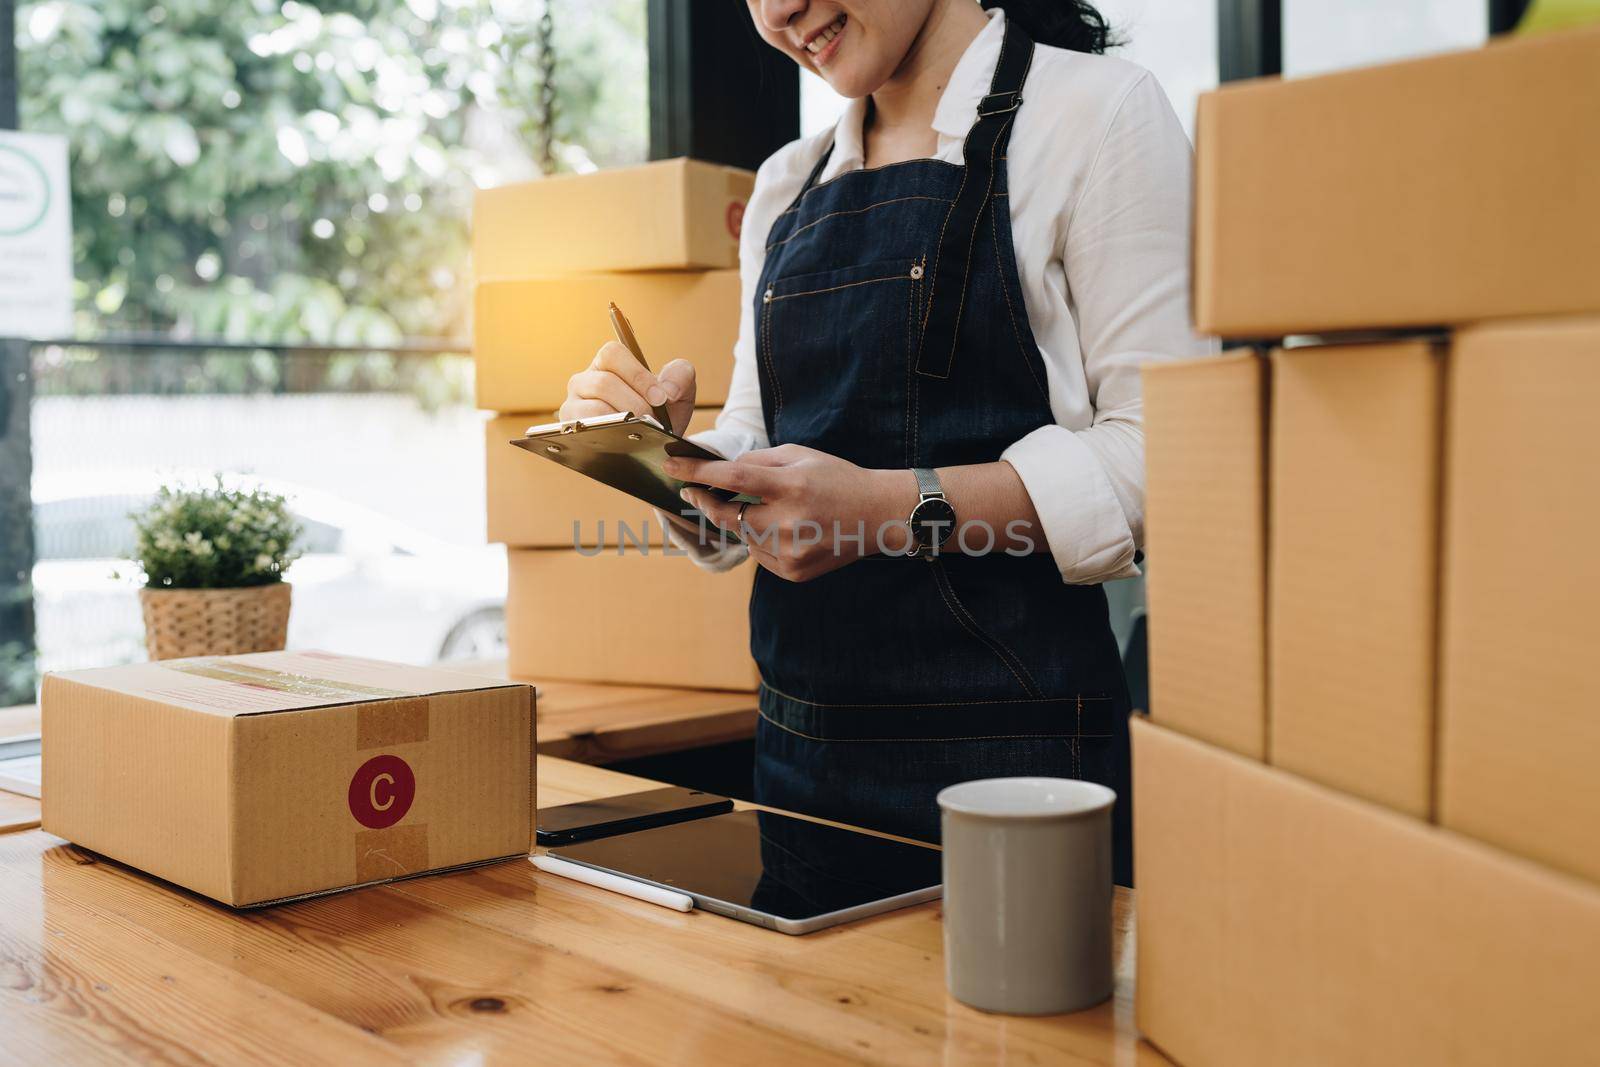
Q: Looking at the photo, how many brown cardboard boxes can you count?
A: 10